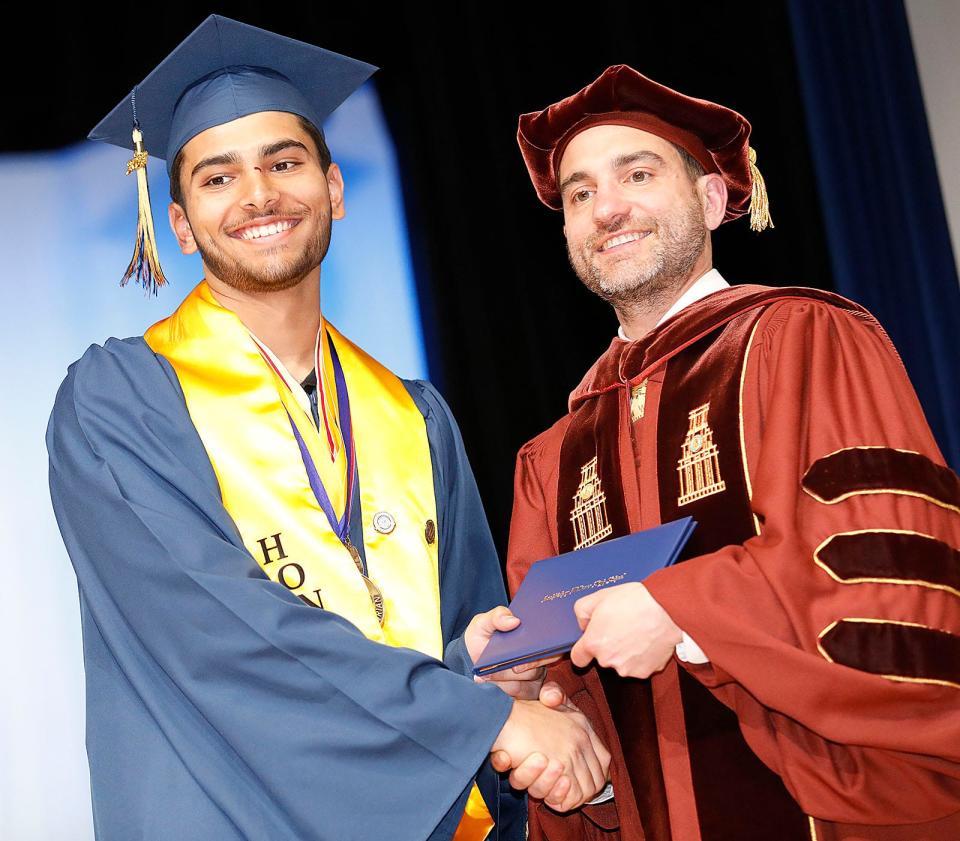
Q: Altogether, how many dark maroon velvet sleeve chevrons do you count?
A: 3